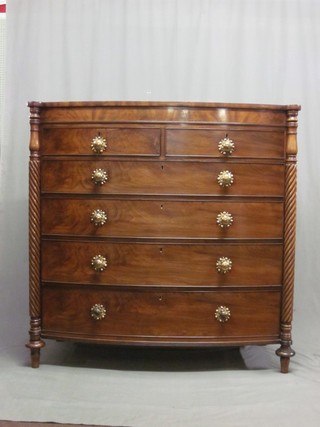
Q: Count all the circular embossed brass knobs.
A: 10